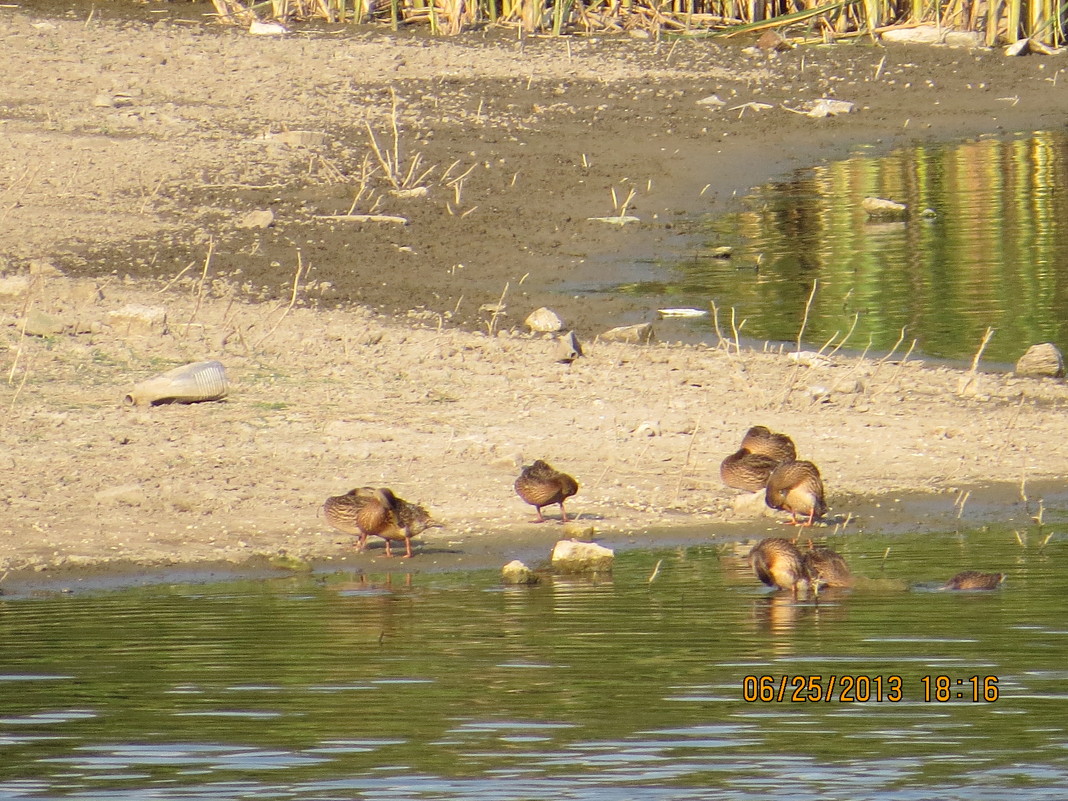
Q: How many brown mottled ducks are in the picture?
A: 9